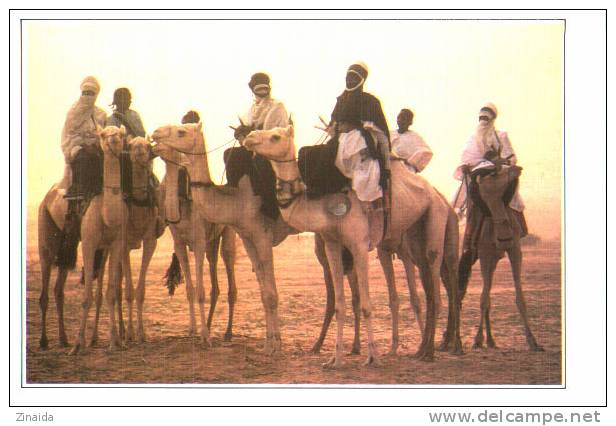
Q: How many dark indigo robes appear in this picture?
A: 1